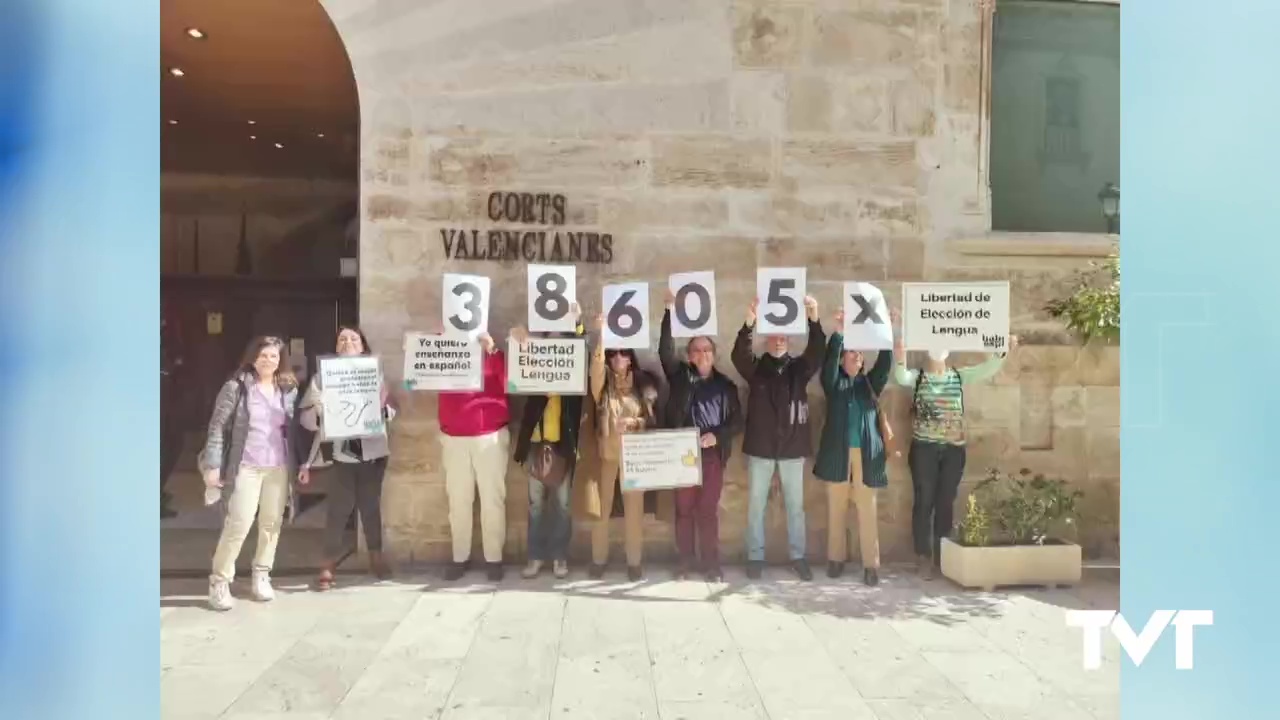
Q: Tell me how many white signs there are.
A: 11